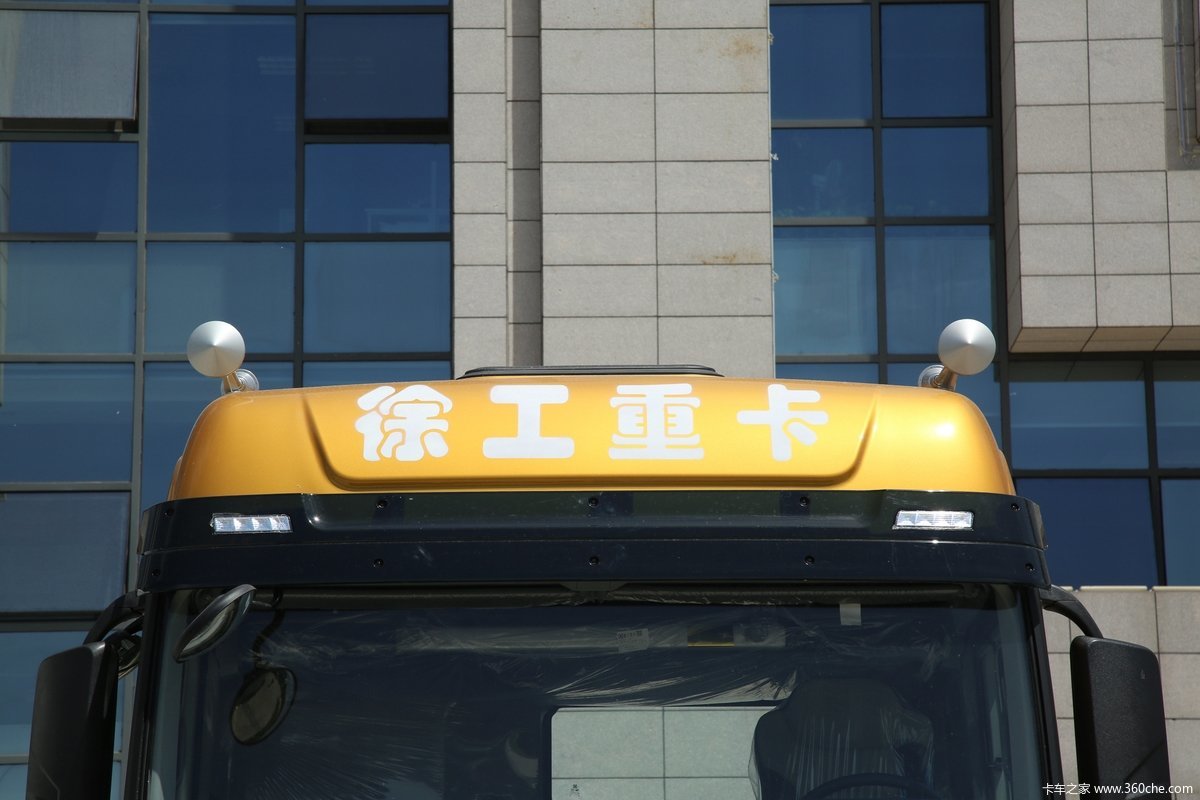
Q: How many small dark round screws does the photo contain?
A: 10